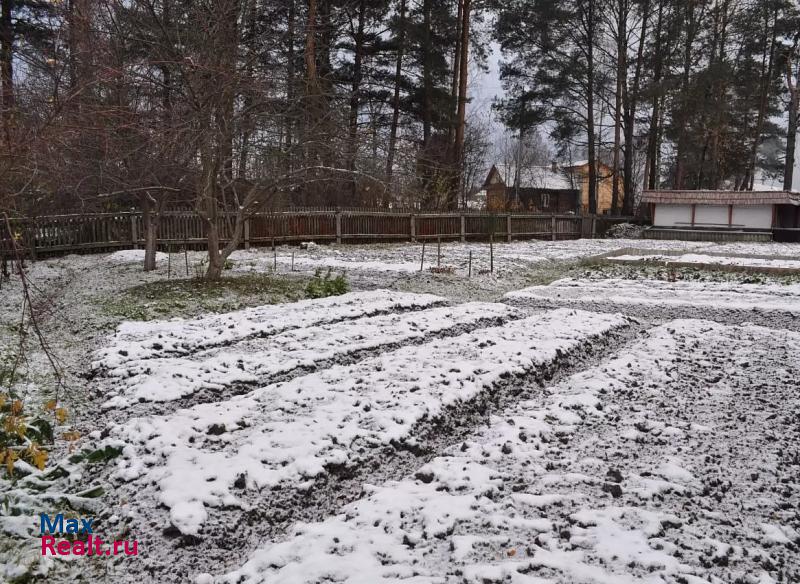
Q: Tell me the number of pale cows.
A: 0